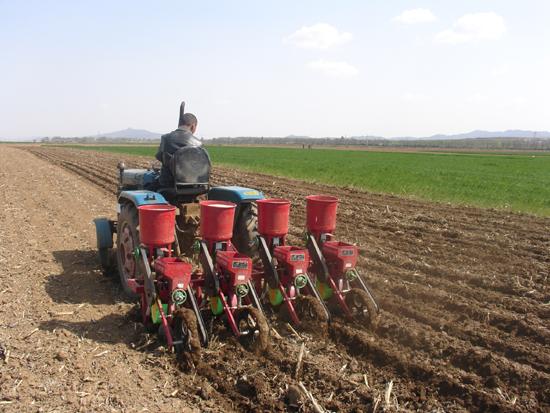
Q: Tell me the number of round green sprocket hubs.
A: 4